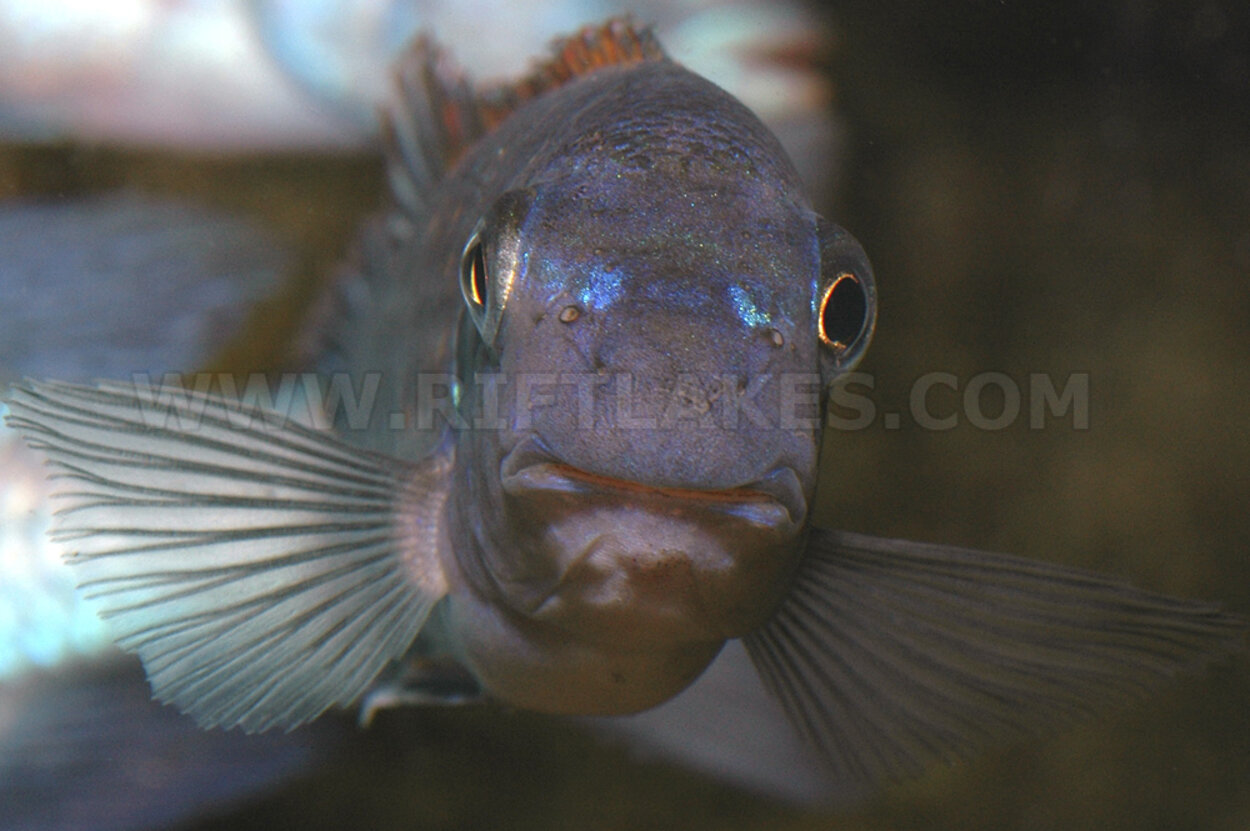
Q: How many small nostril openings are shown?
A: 2